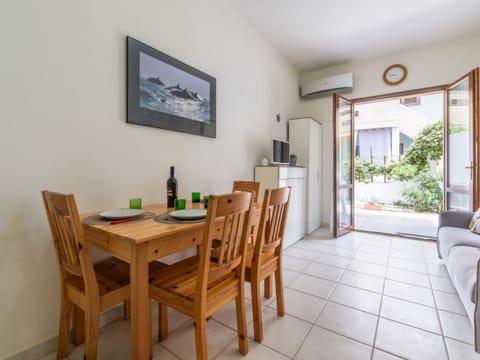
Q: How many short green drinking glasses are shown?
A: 4